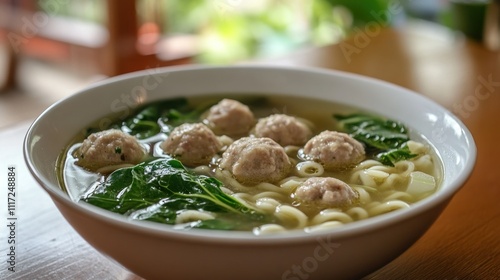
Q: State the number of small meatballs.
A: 7